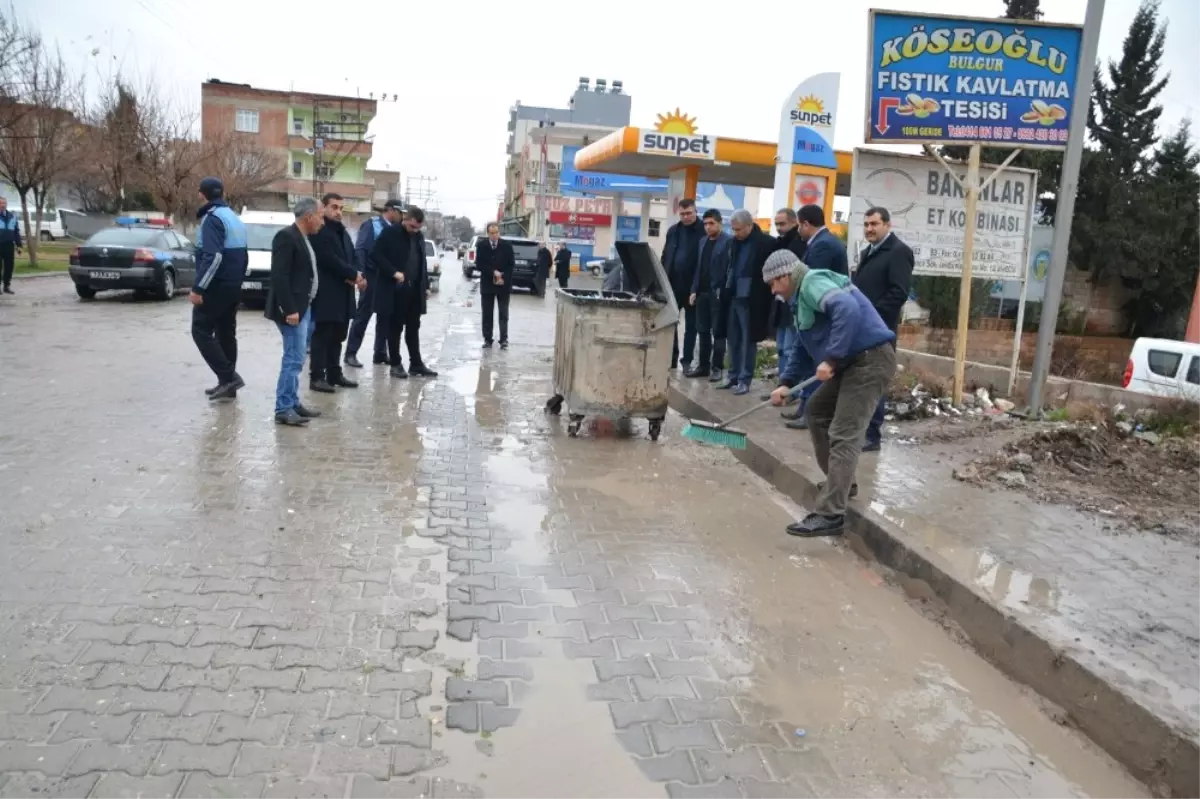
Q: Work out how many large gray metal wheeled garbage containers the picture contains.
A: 1